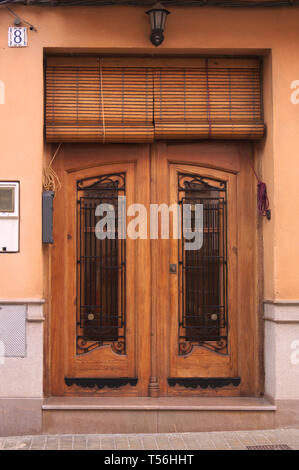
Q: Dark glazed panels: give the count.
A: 2